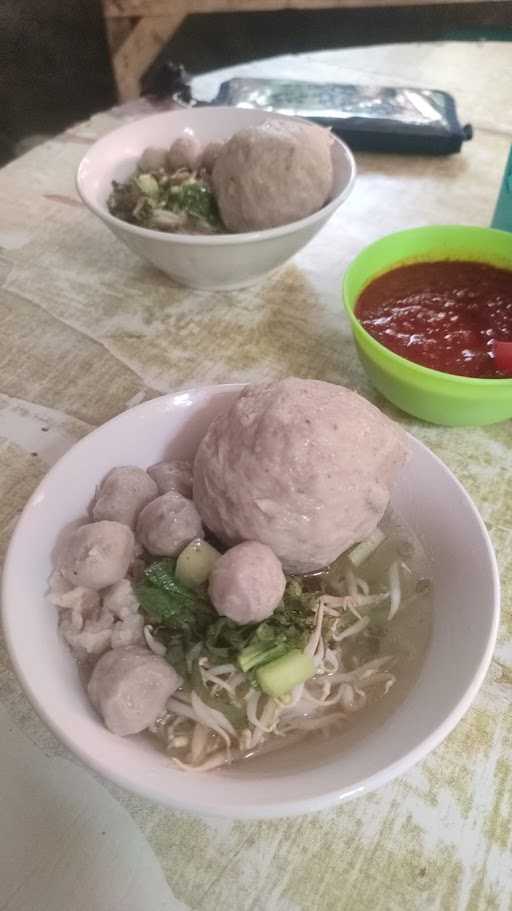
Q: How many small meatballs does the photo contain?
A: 9